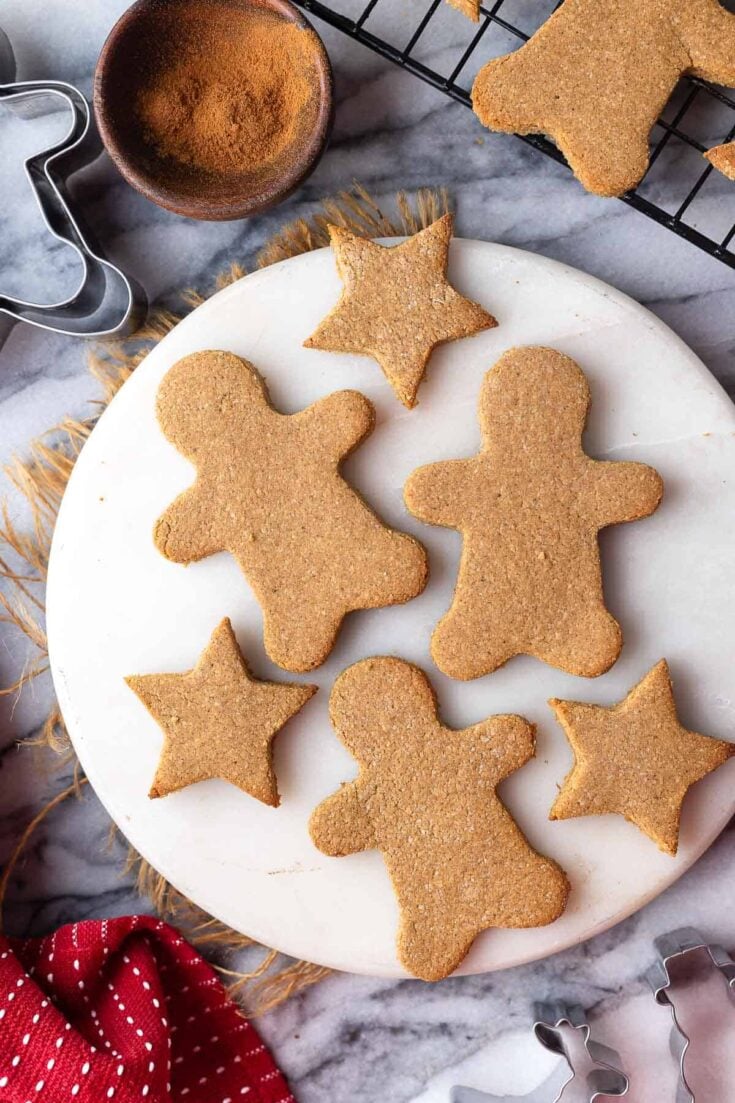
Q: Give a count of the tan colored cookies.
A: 9